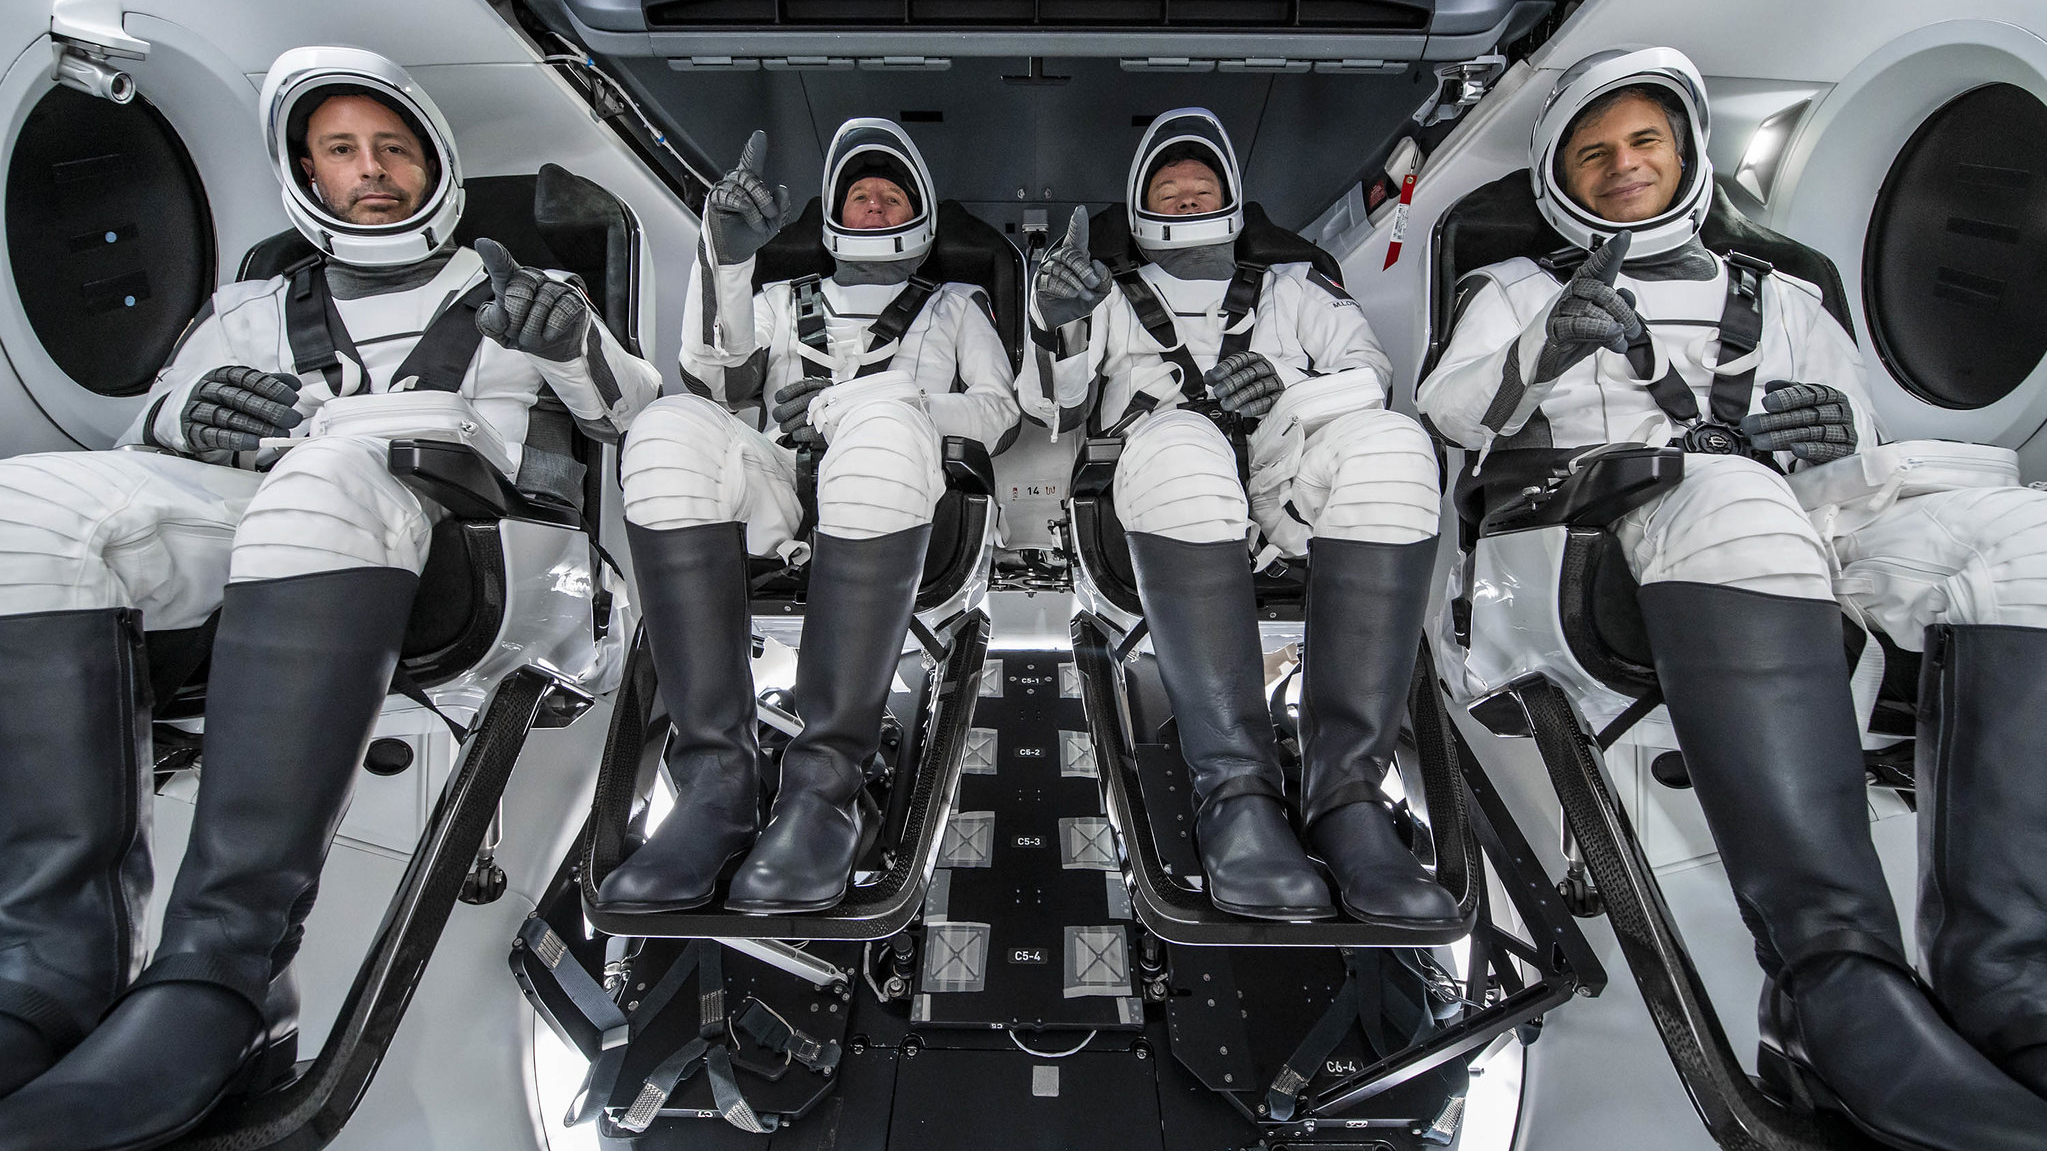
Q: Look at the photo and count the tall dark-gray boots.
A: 8